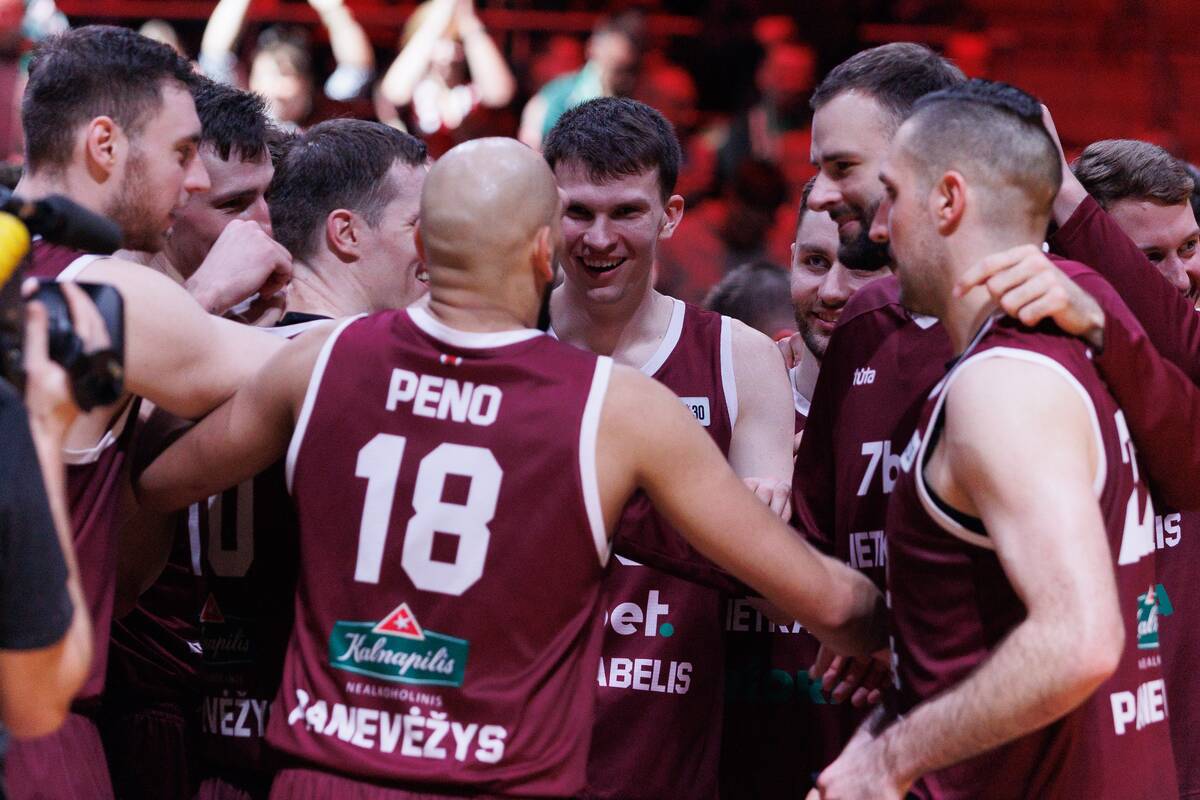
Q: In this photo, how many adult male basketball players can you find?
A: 9